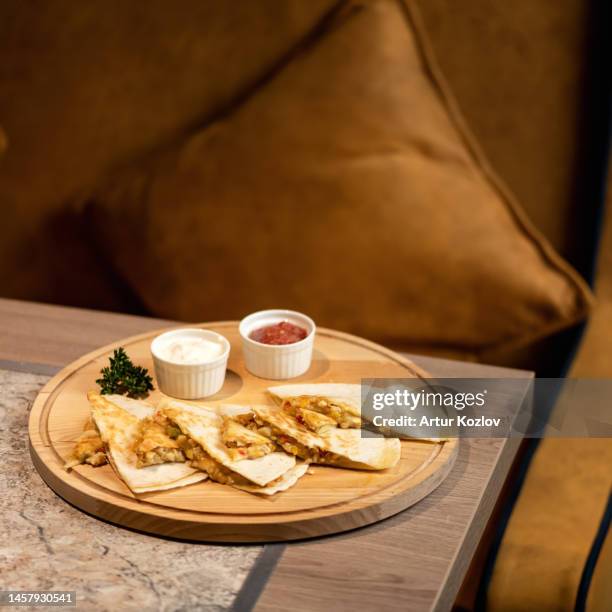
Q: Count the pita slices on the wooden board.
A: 4